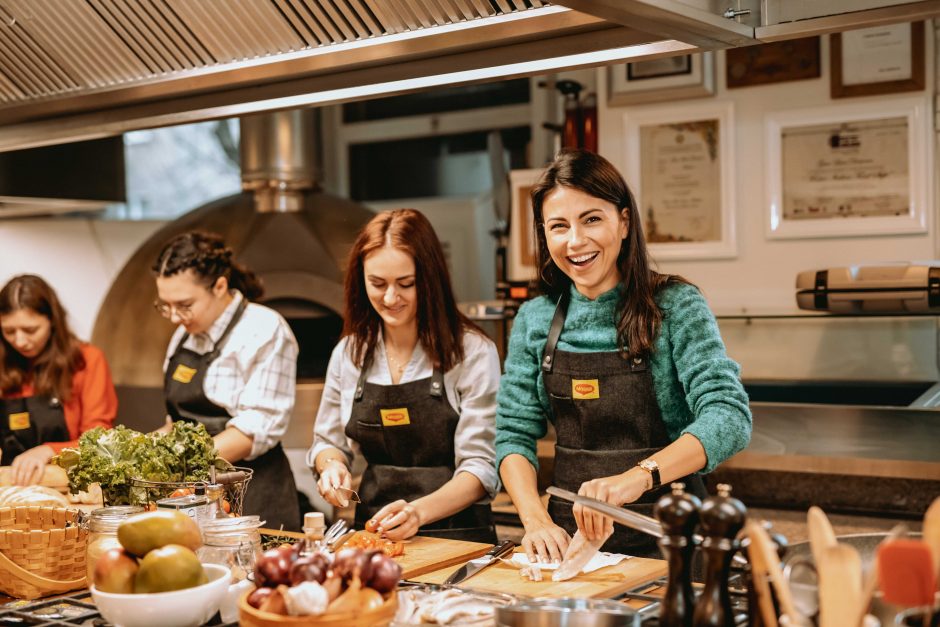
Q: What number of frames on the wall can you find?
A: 6